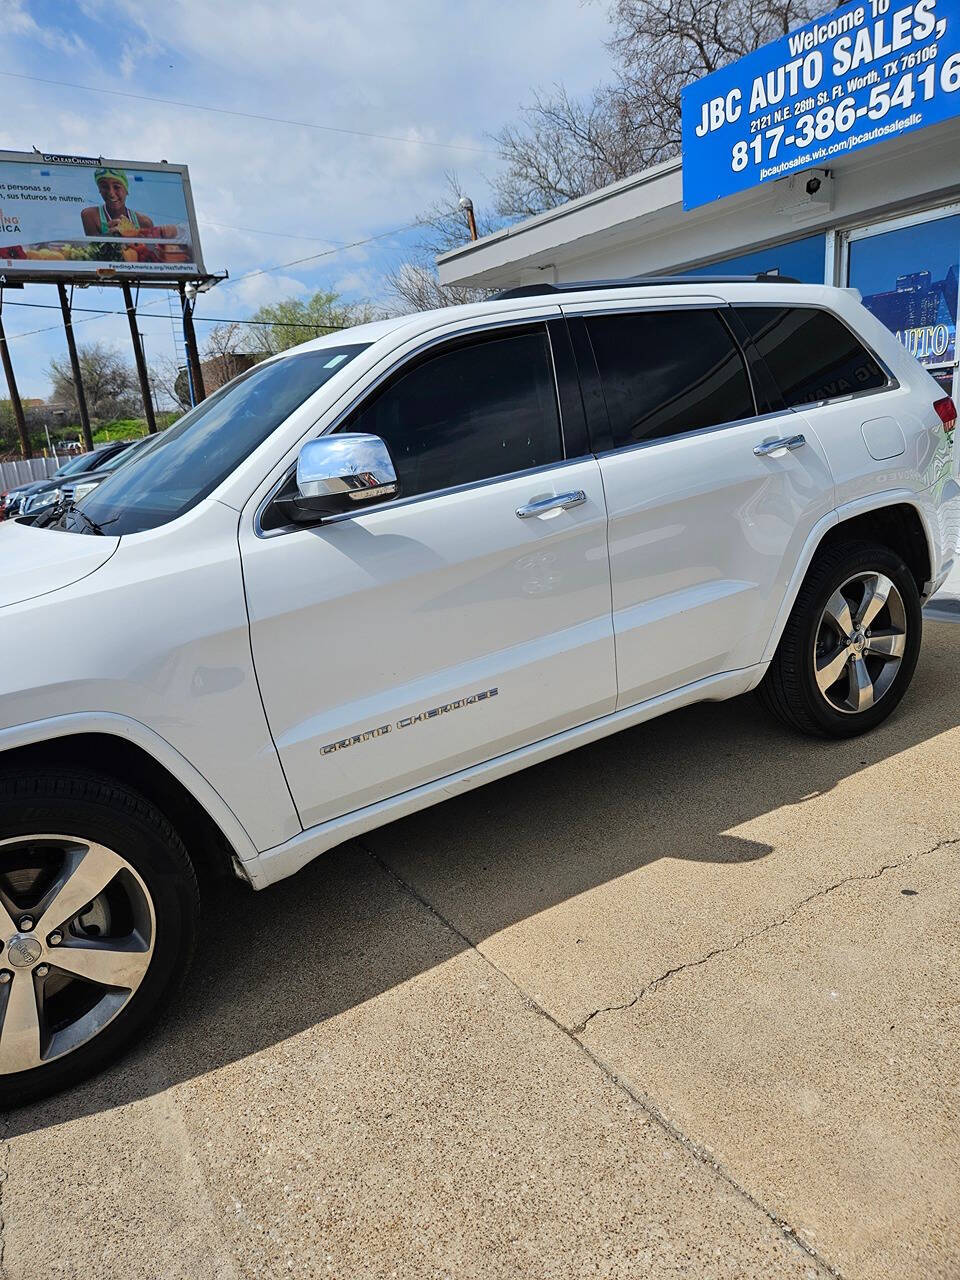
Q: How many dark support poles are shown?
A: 4